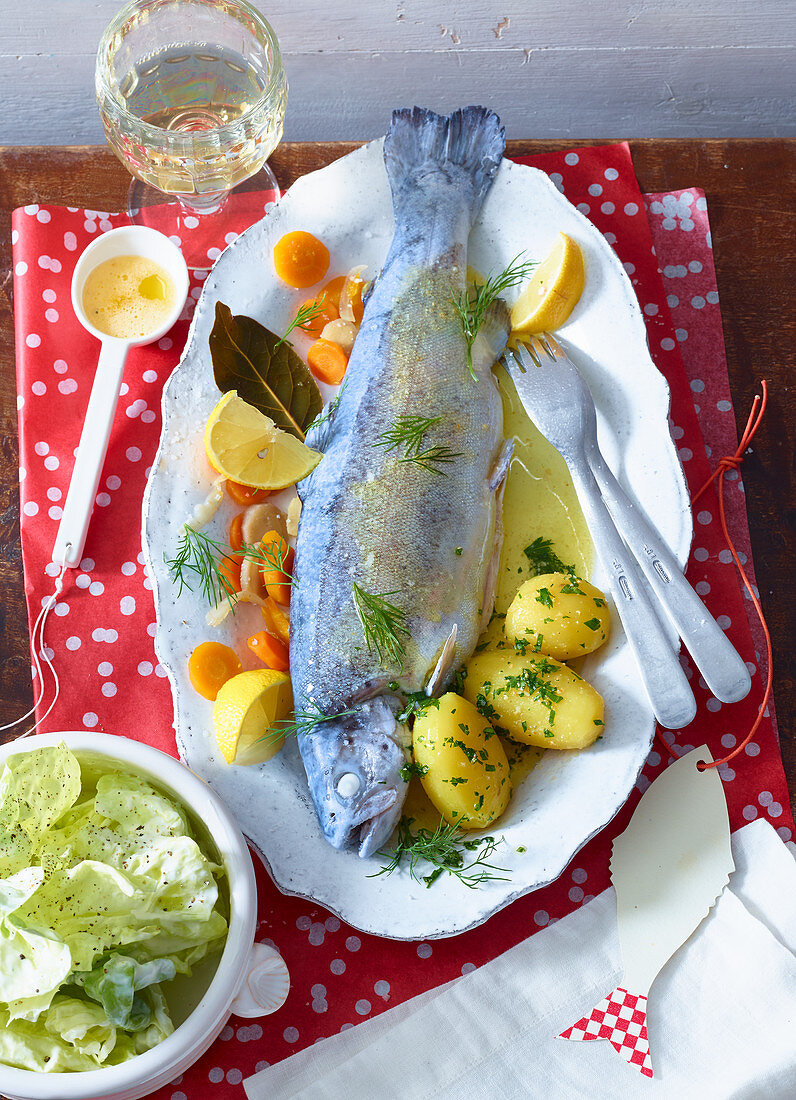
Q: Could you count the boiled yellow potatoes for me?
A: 3